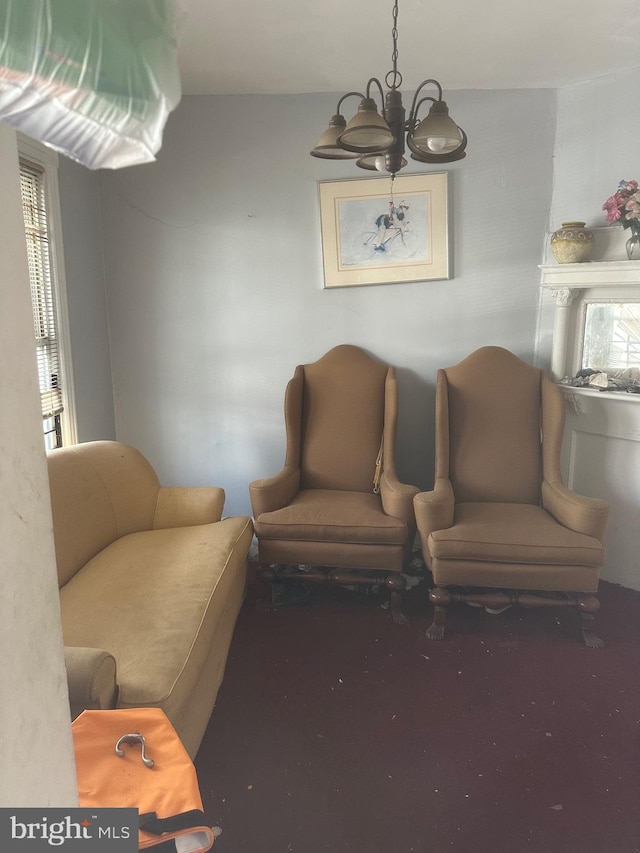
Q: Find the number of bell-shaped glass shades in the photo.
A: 5